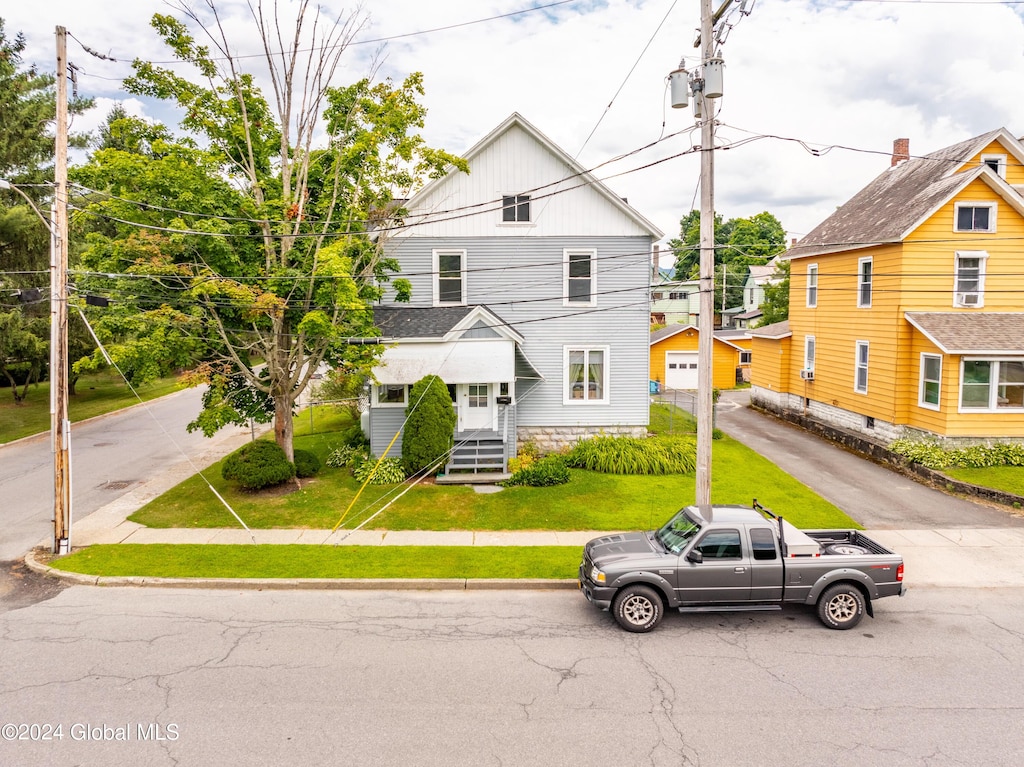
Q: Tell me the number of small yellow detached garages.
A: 1